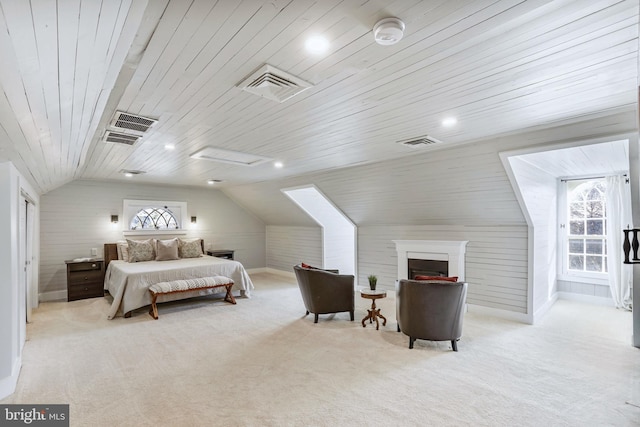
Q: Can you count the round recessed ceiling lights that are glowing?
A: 6